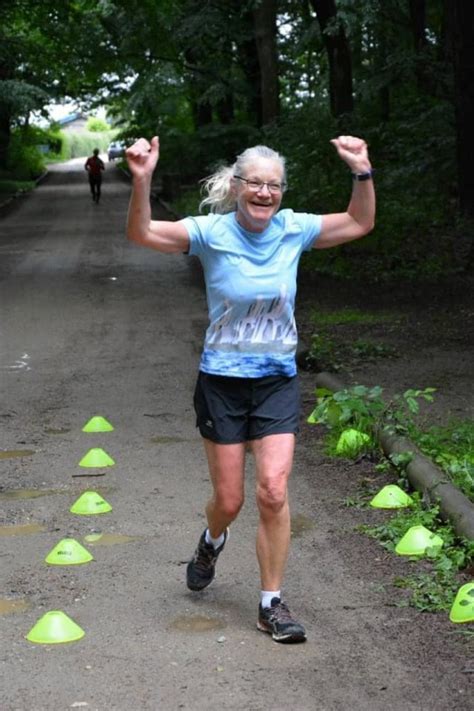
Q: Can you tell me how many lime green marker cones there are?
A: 10